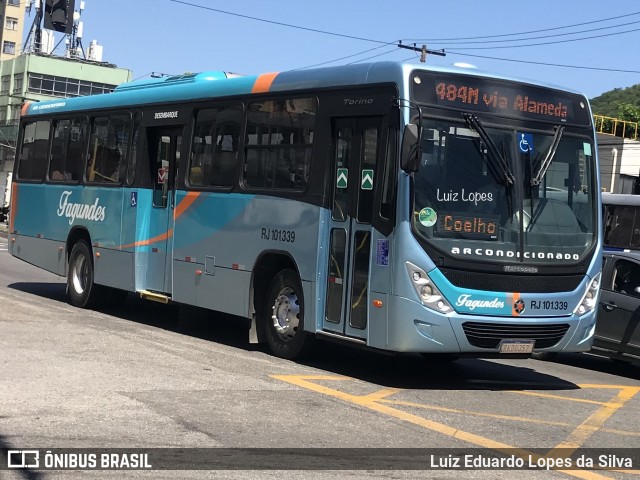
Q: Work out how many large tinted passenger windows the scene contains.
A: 5